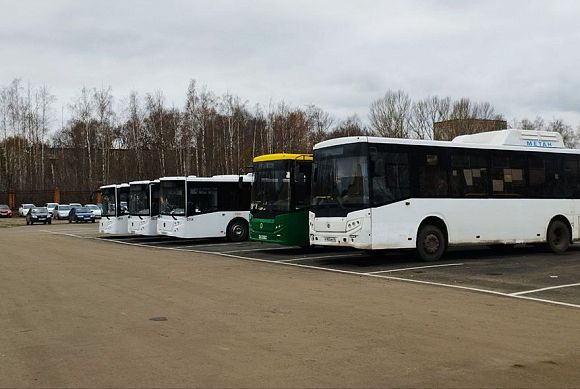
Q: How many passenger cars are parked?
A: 8